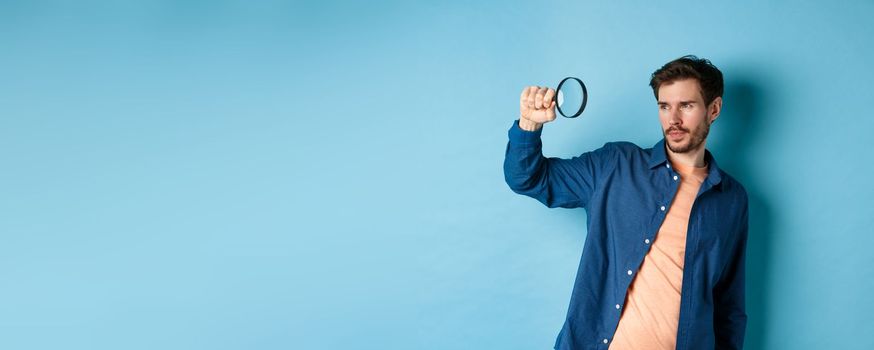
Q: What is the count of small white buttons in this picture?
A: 7